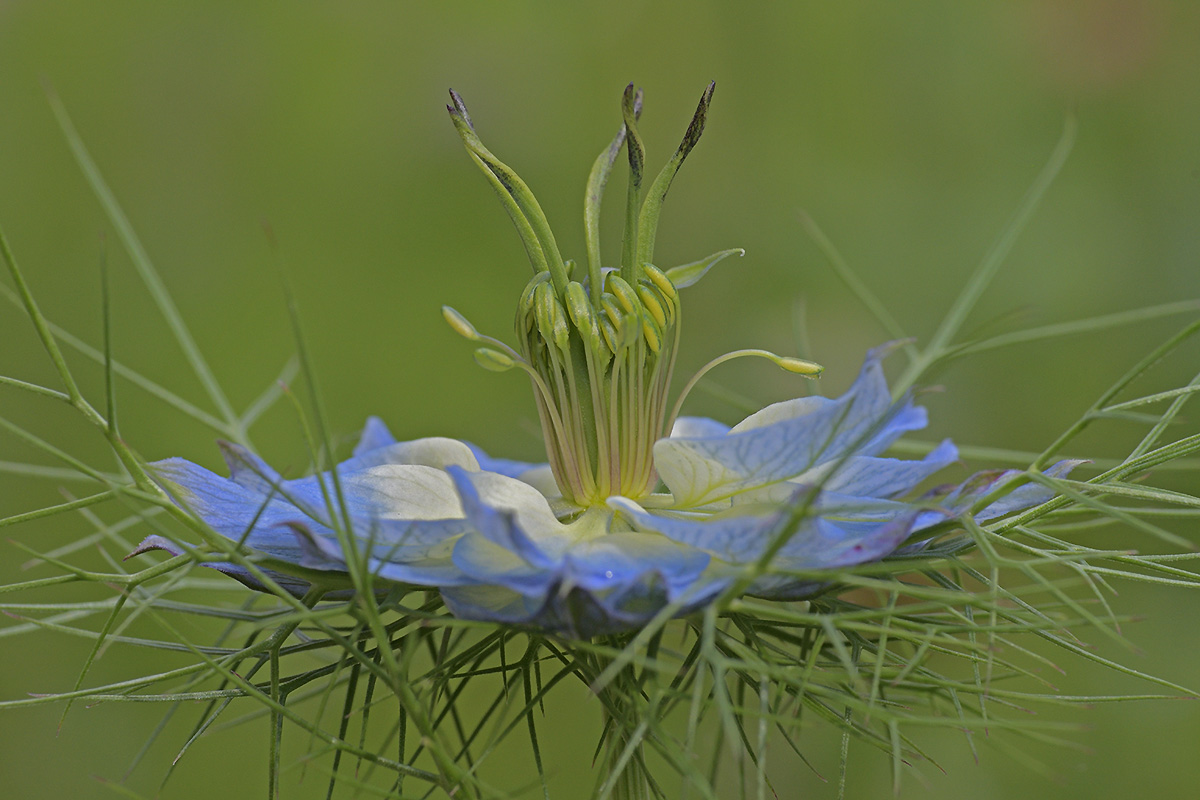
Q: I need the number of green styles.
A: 5